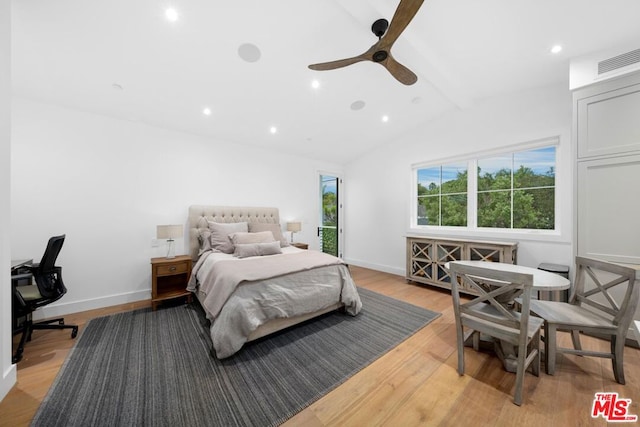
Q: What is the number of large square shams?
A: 2